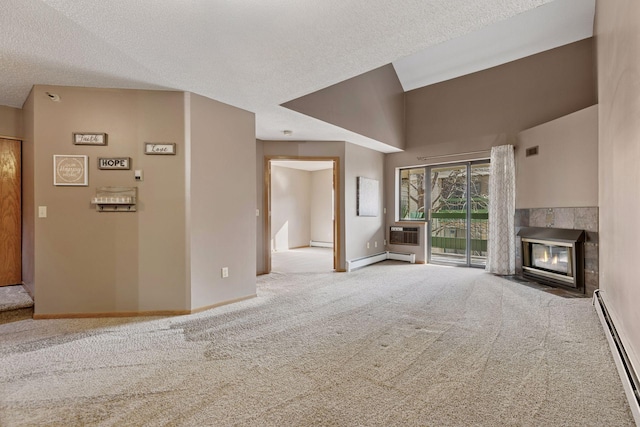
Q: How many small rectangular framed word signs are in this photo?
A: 3